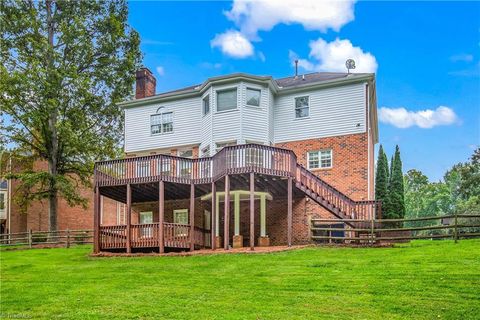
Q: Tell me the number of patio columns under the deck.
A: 3